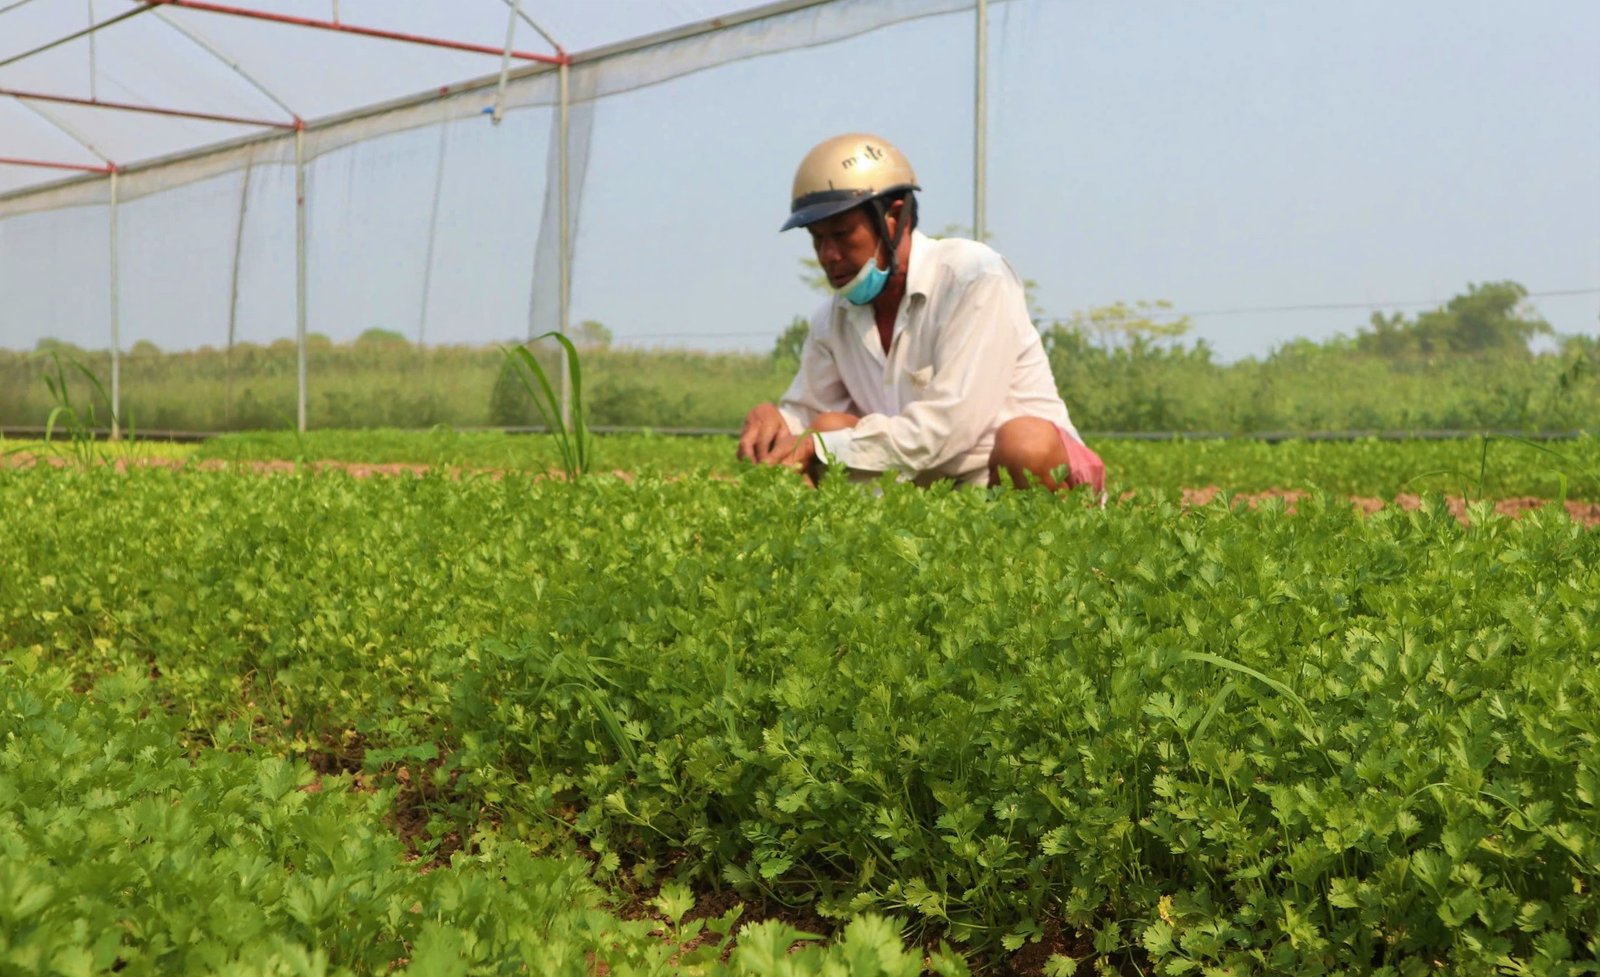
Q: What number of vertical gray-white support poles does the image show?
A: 4